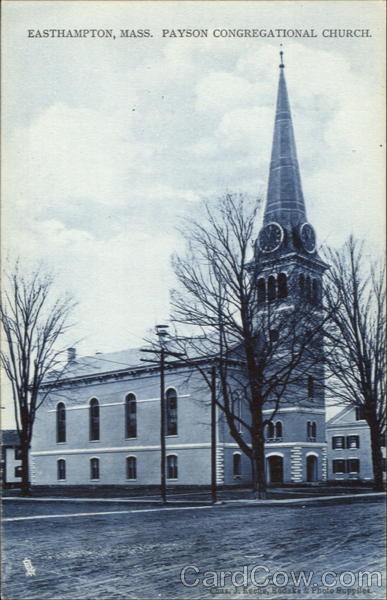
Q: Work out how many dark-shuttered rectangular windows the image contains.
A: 4